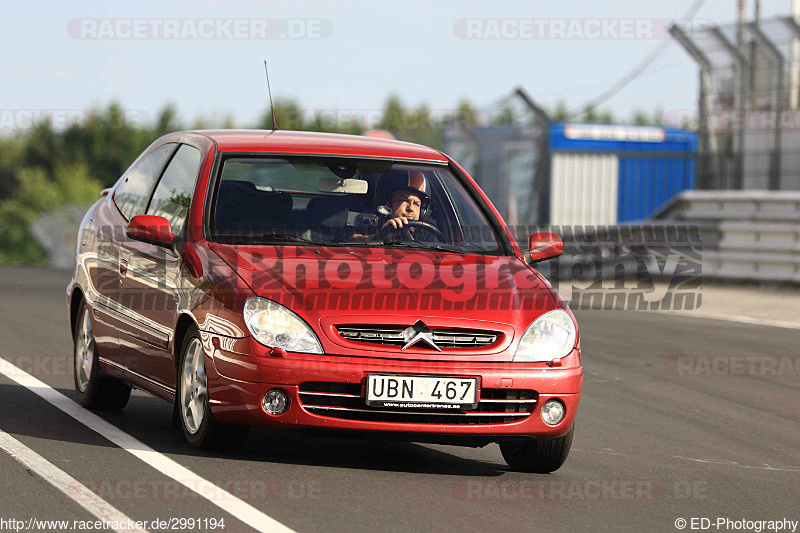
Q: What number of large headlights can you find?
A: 2